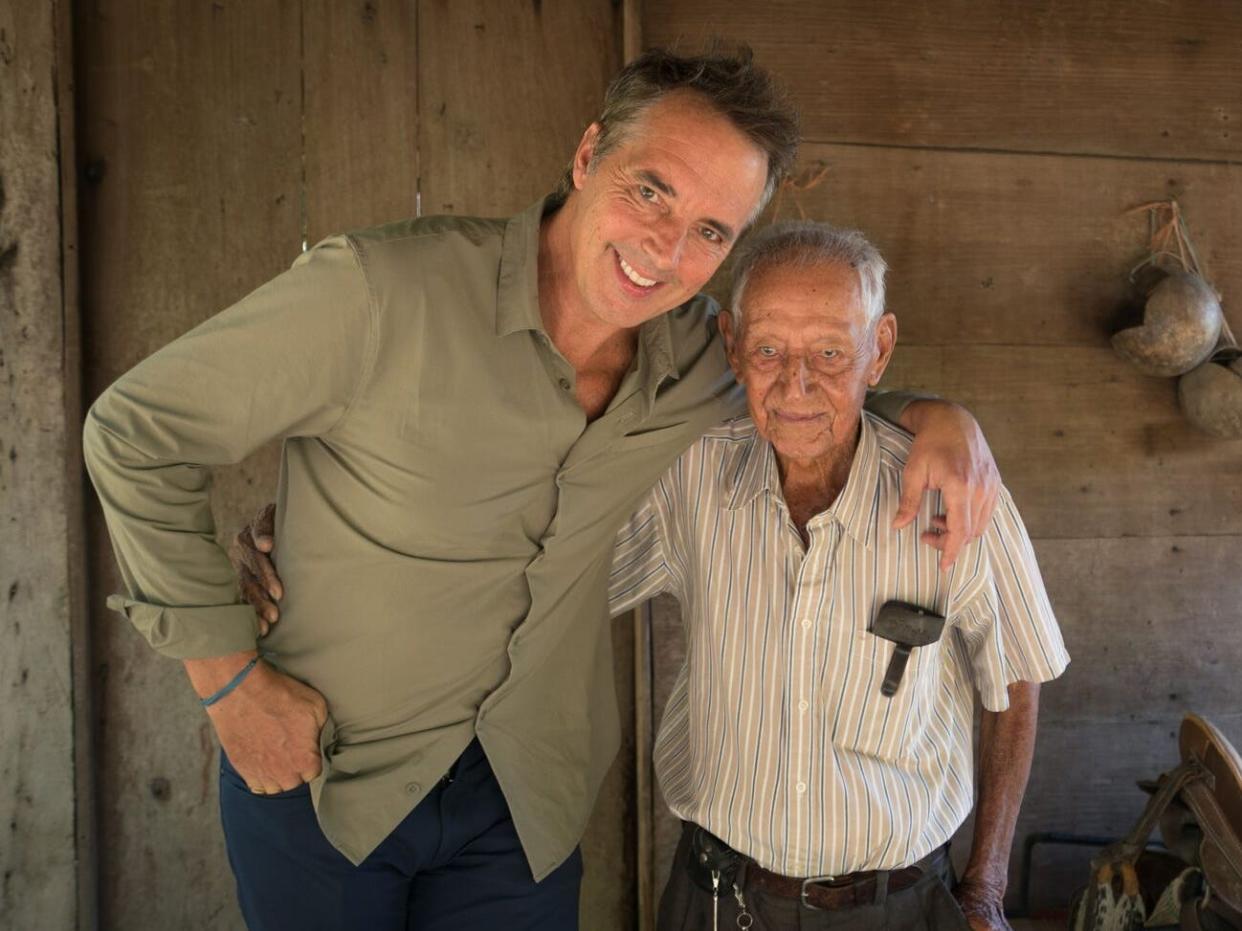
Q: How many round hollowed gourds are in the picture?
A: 2